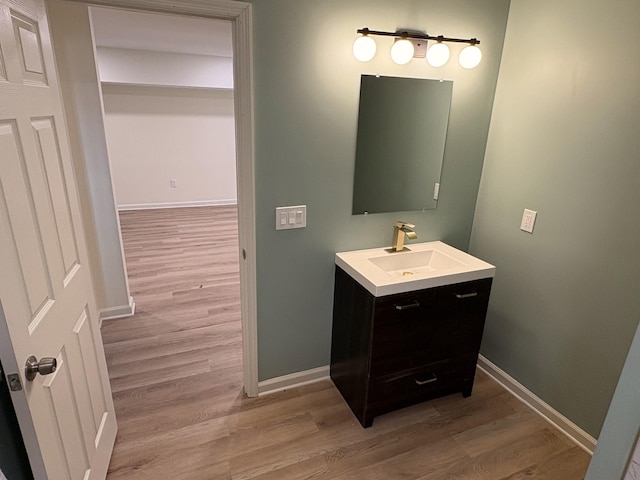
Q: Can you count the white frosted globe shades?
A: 4